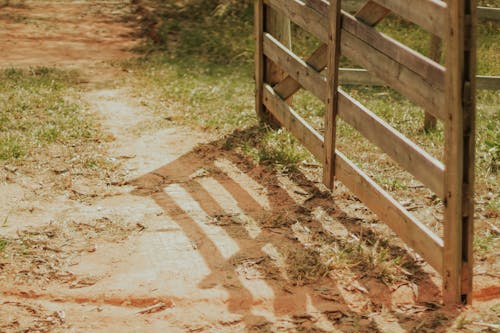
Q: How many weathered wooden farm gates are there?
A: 1